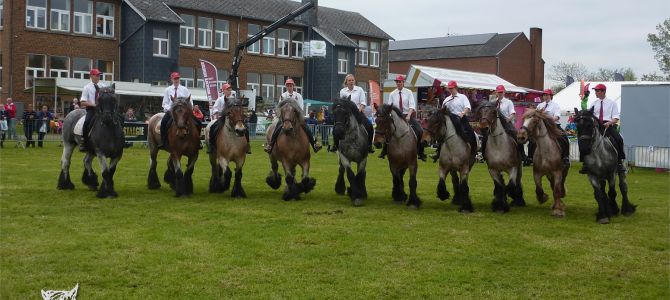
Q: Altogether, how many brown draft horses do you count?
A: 7